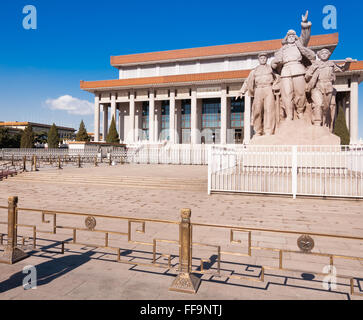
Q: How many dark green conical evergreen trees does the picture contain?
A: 5